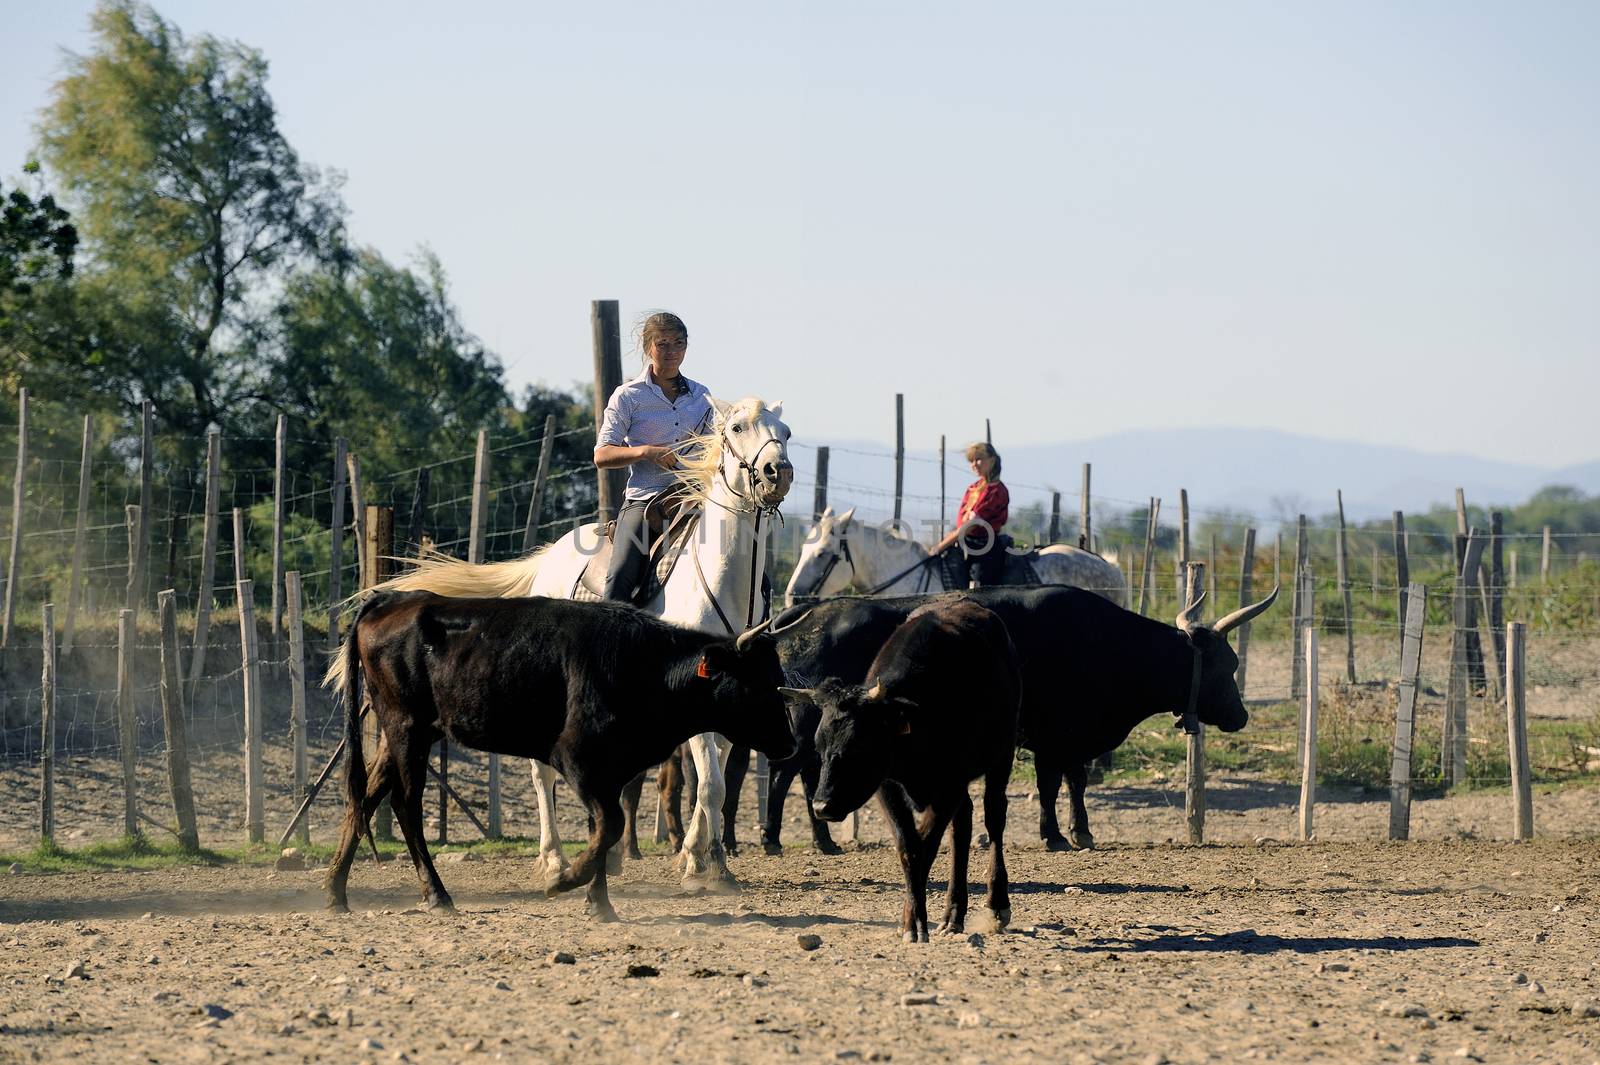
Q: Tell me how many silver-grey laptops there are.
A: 0